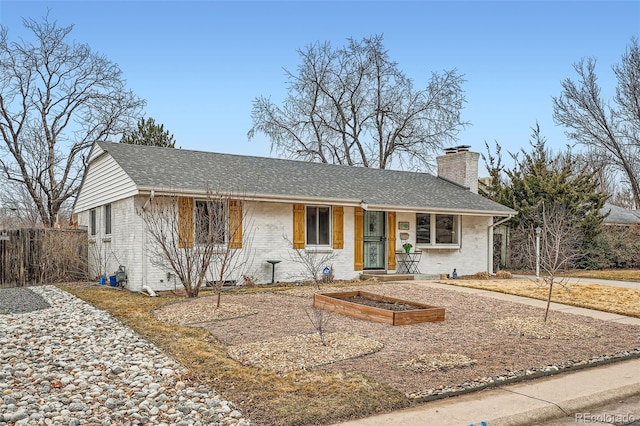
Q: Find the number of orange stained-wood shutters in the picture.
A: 6